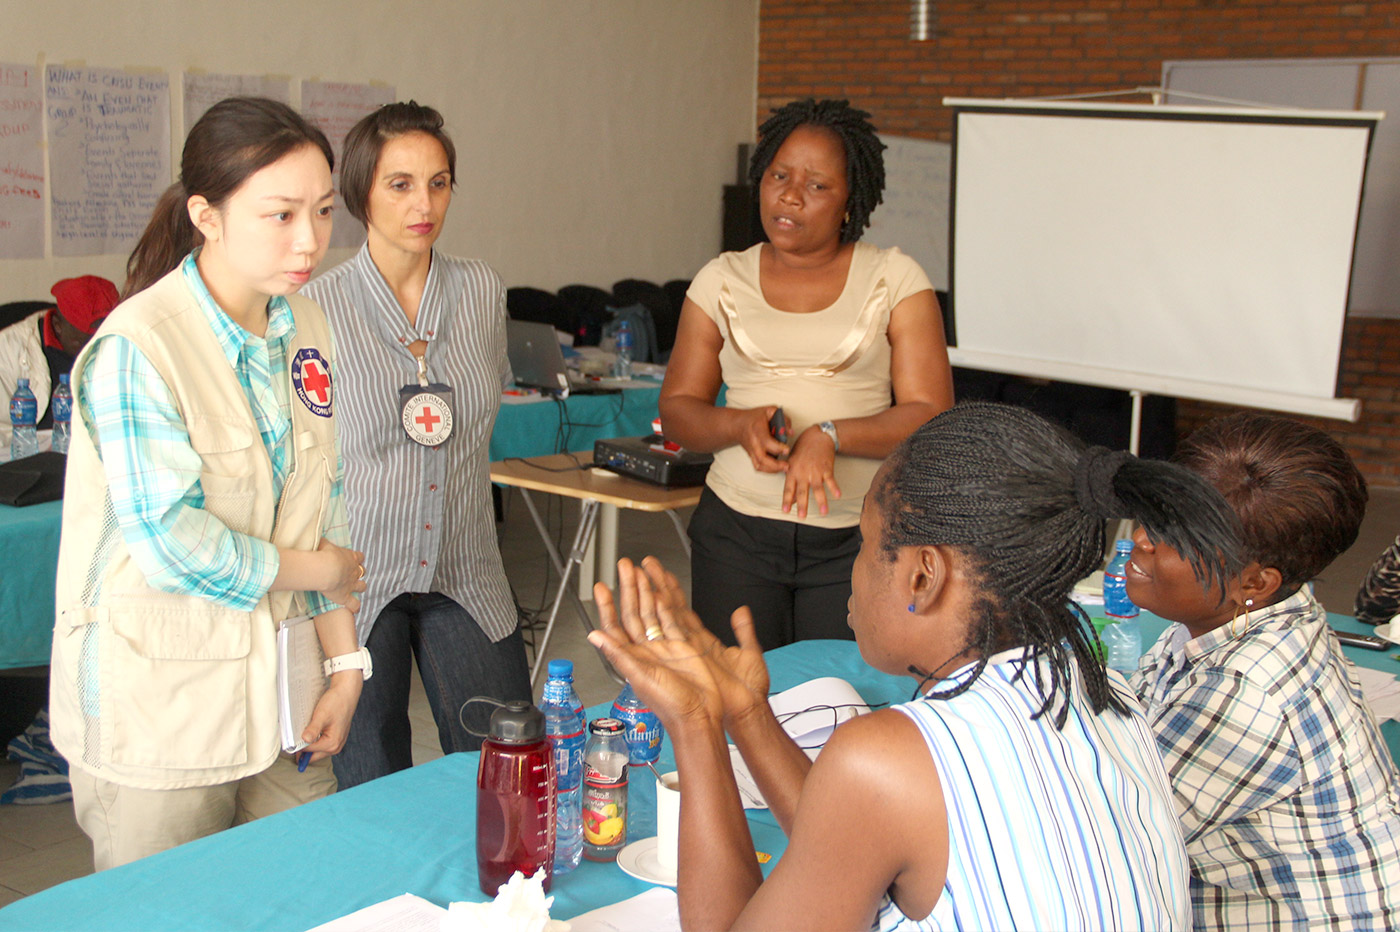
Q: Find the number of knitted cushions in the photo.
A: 0